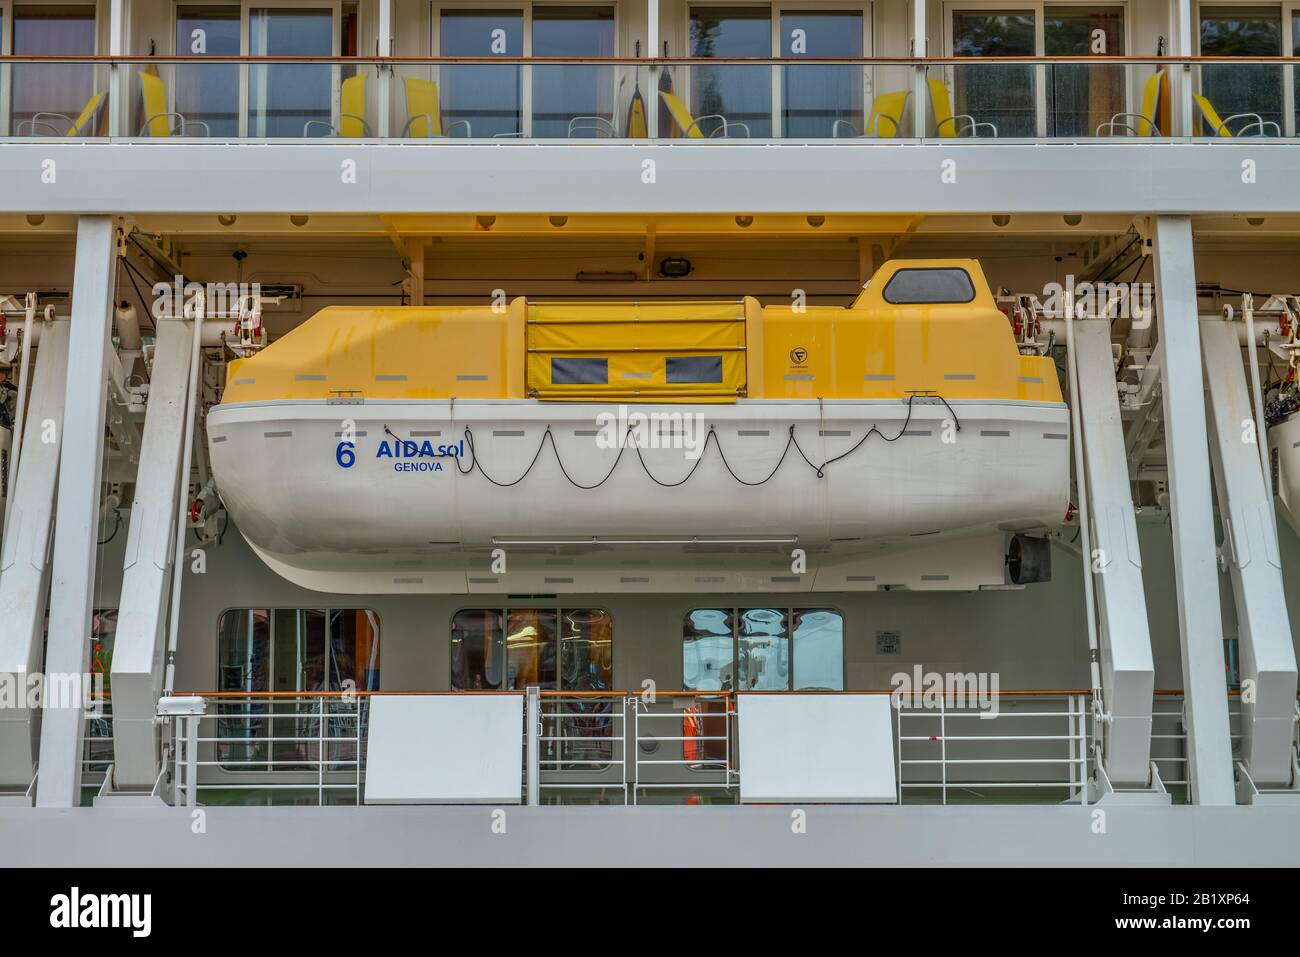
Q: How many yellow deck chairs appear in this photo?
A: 9